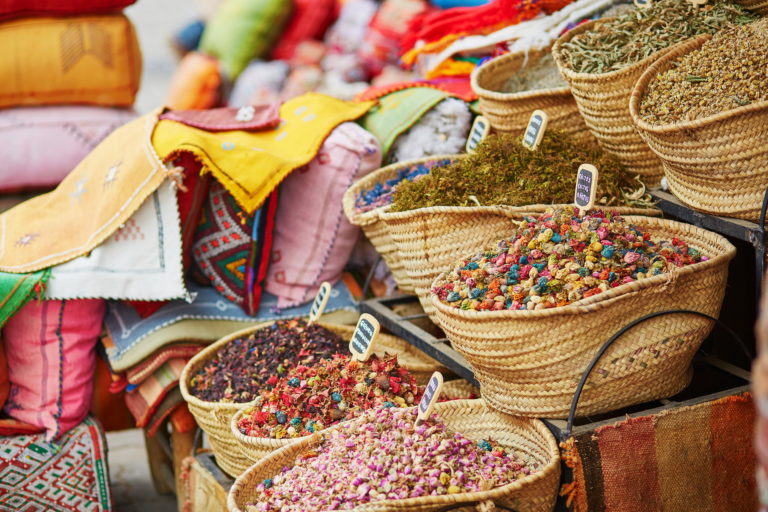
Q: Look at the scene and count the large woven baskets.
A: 9